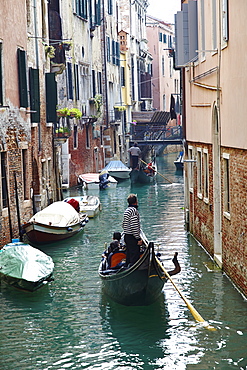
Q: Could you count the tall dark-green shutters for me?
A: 3